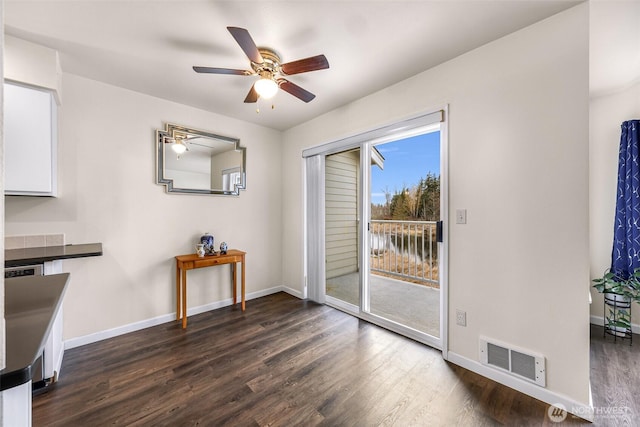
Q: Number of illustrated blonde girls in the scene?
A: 0